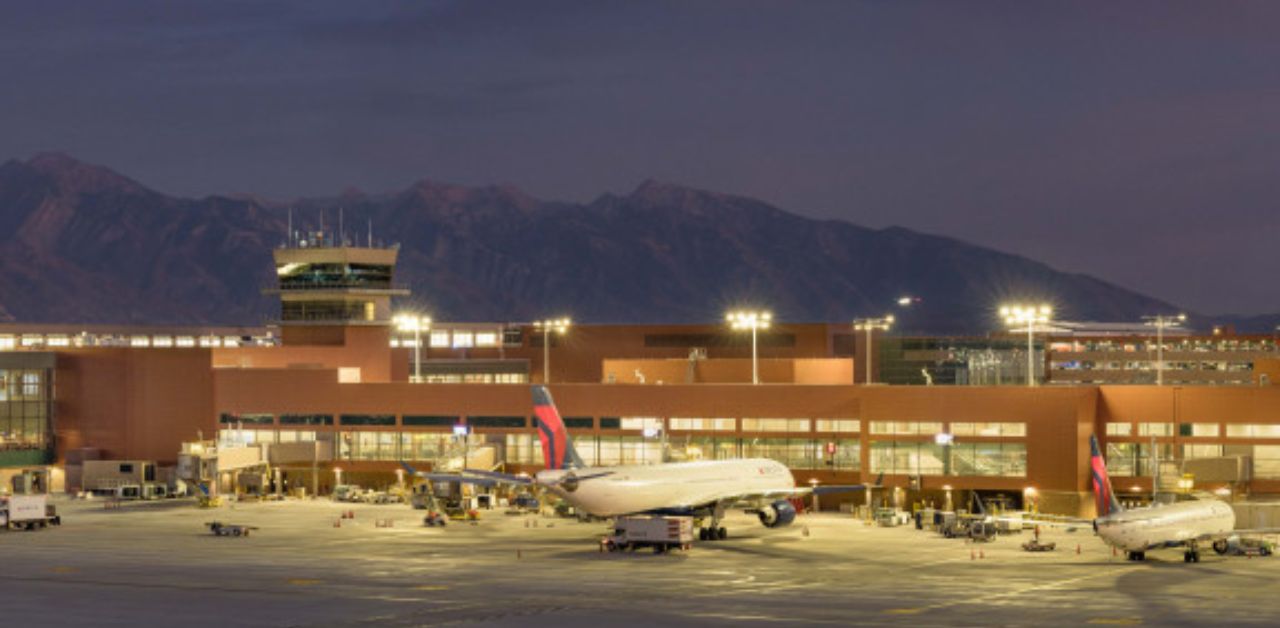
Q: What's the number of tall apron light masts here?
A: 6